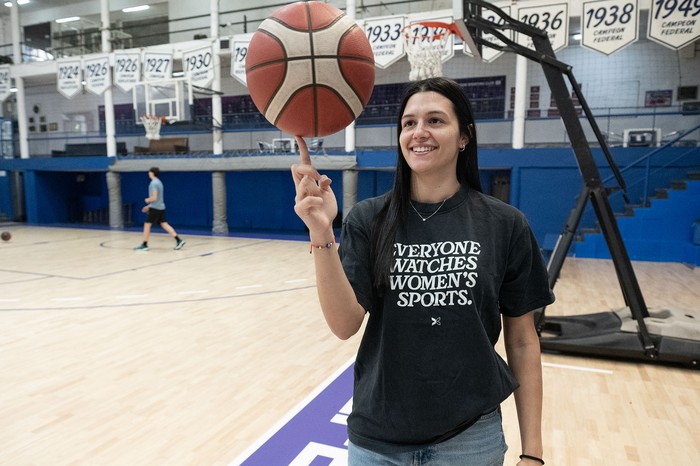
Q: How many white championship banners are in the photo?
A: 13